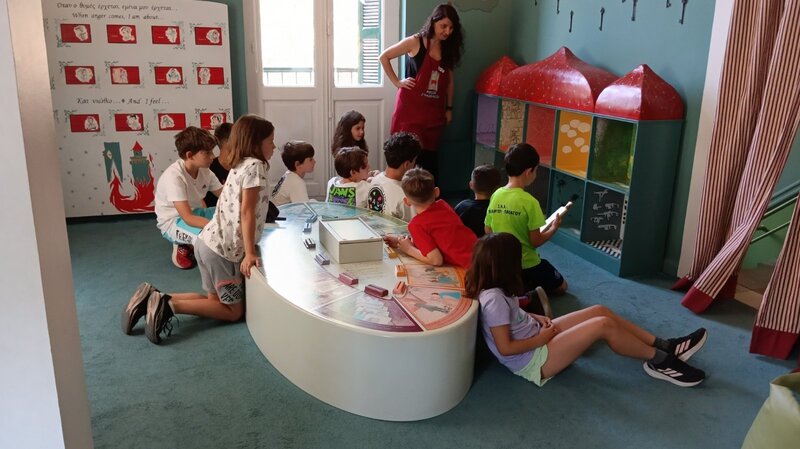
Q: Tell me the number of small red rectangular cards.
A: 12